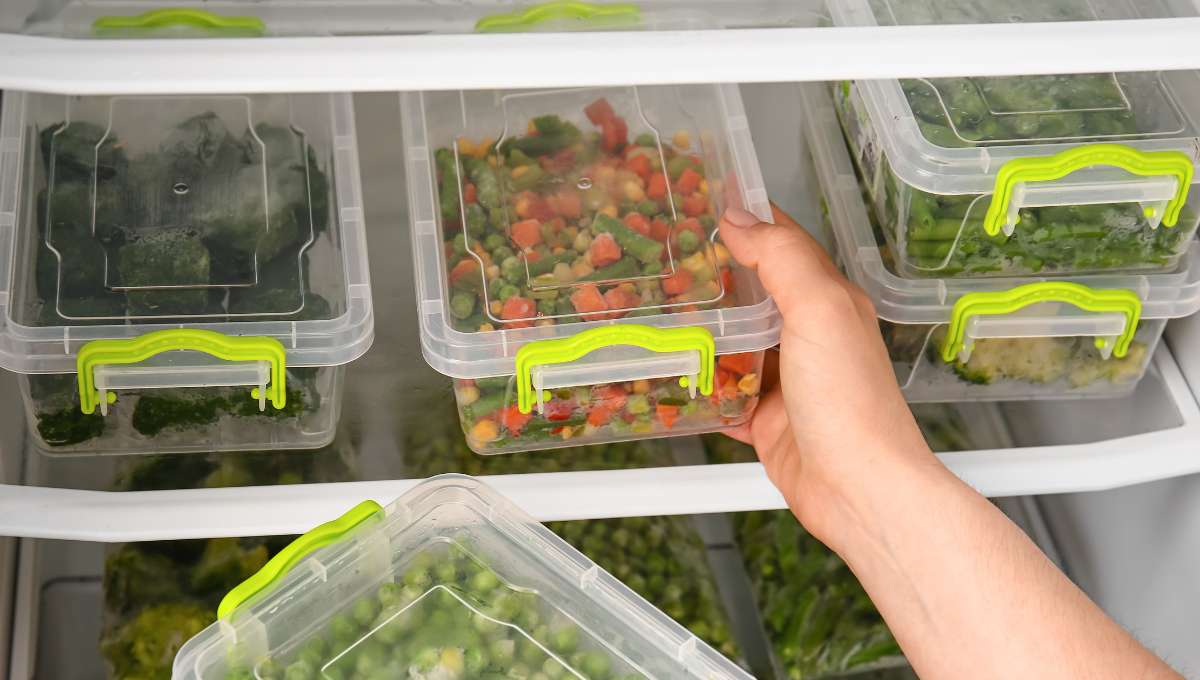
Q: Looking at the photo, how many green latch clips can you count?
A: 7